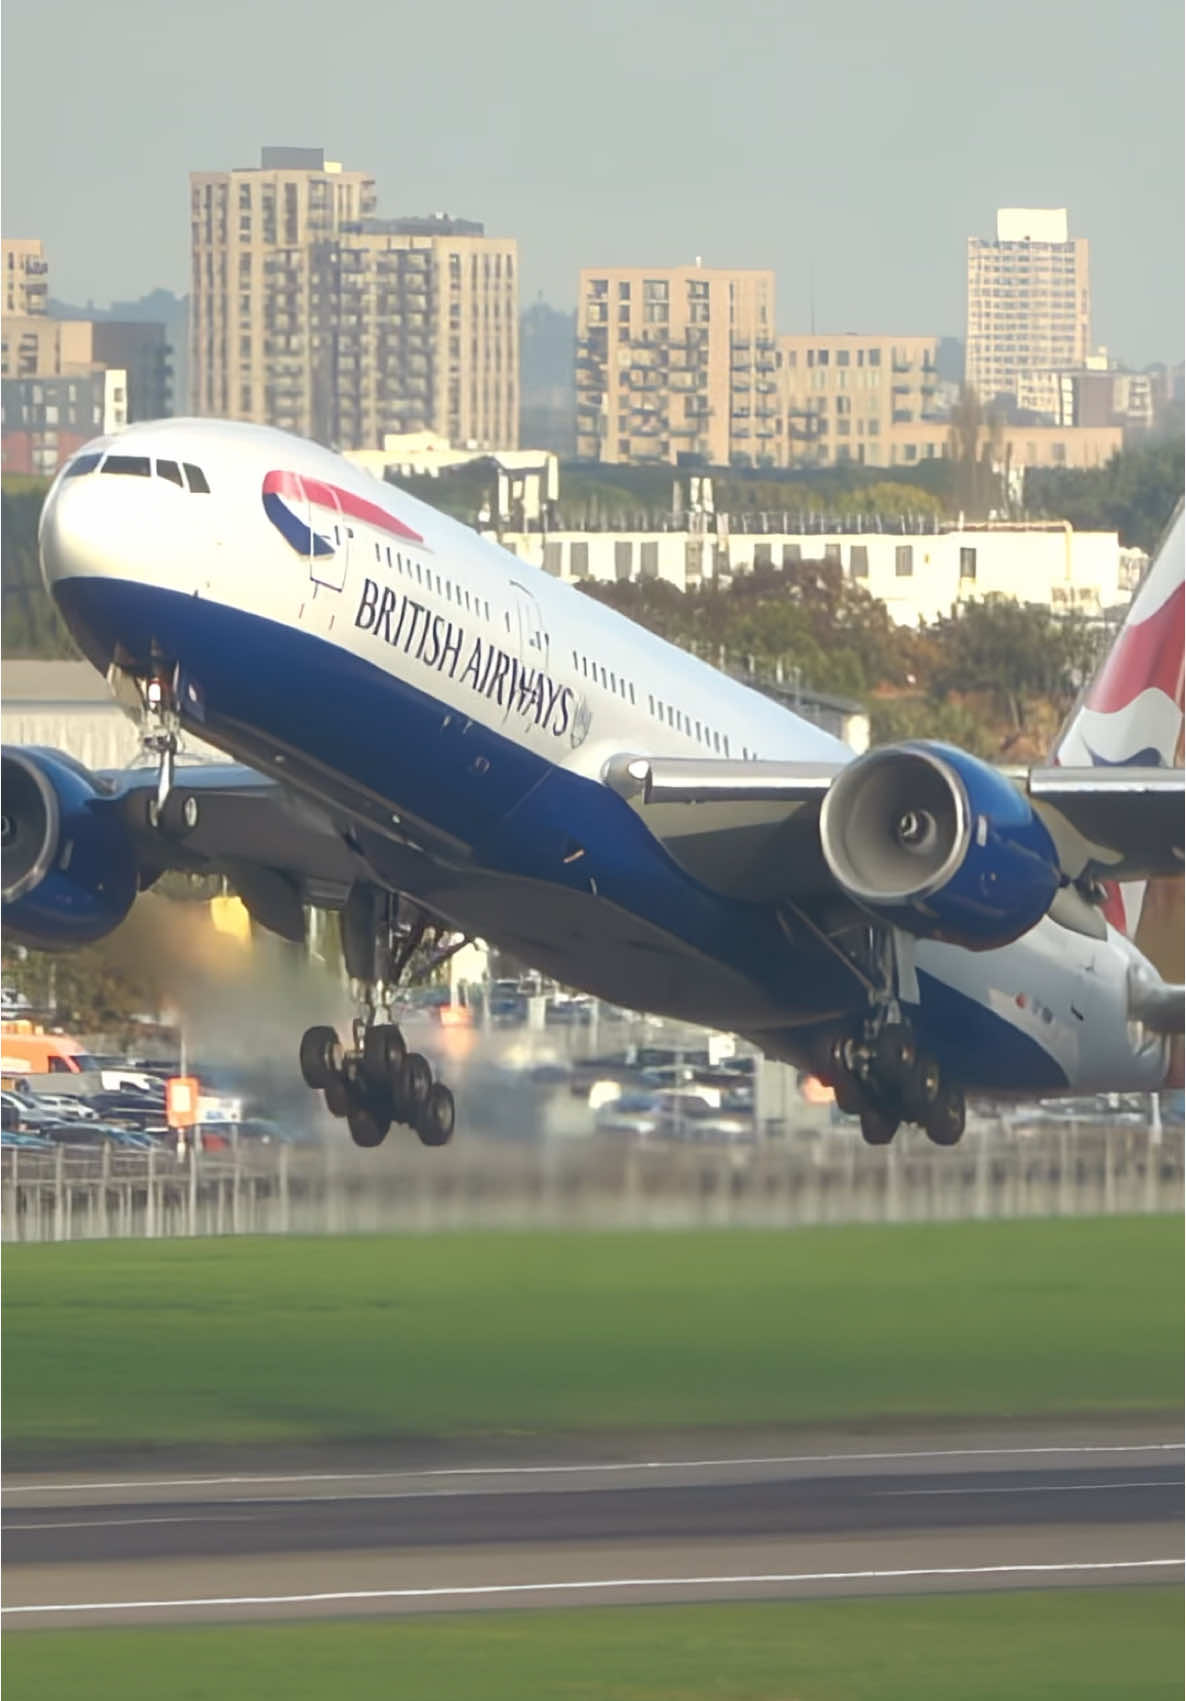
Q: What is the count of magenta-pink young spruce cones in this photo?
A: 0